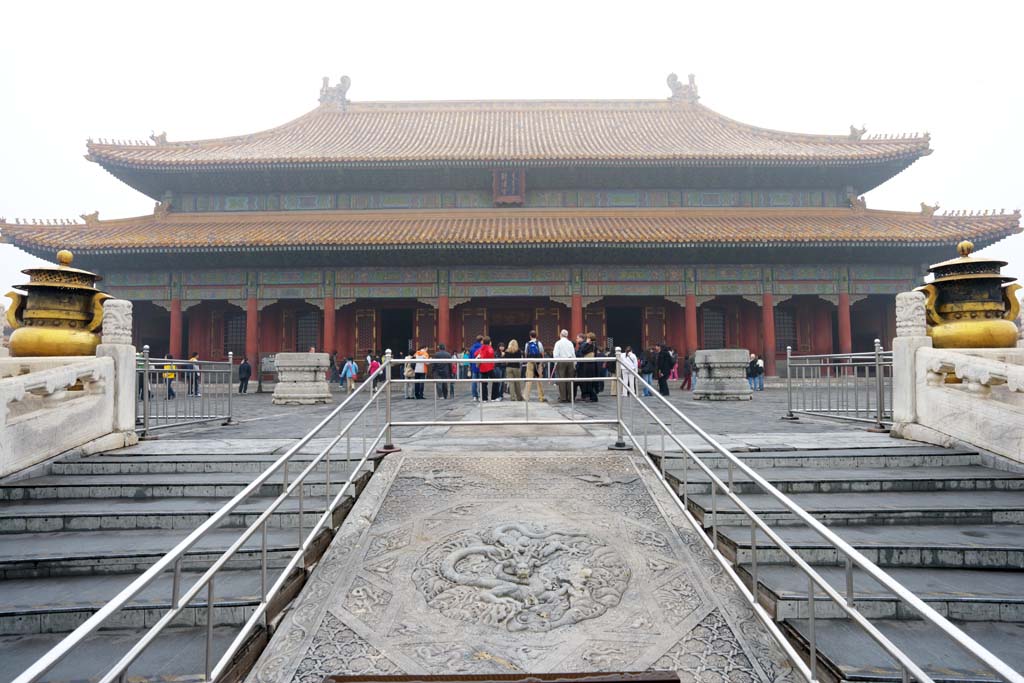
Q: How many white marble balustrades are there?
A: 2